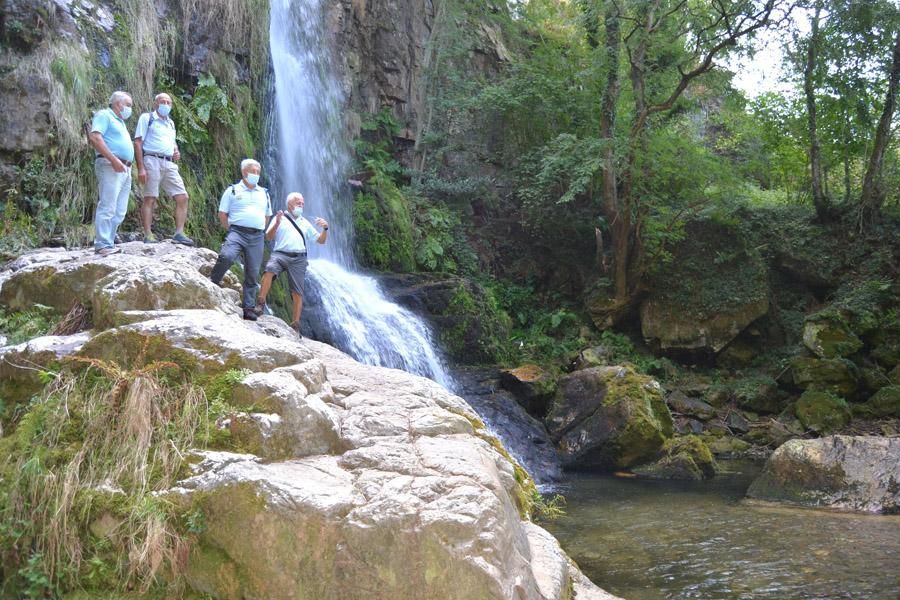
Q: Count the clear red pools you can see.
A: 0